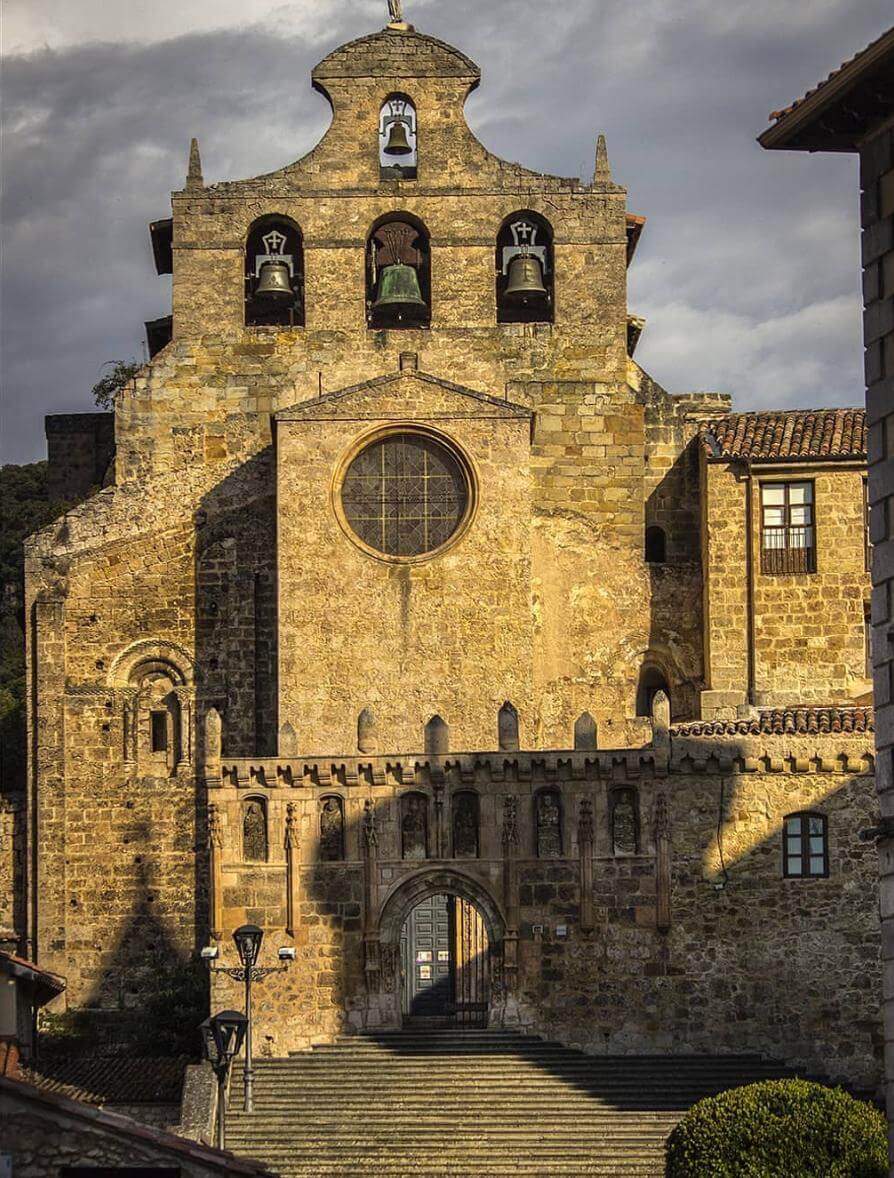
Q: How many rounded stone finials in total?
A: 7